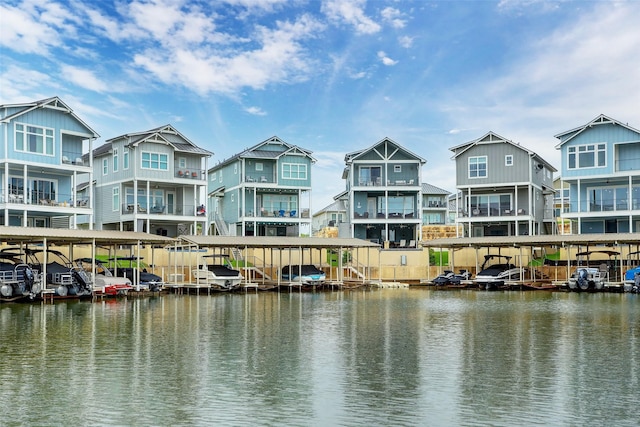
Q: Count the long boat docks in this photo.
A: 3